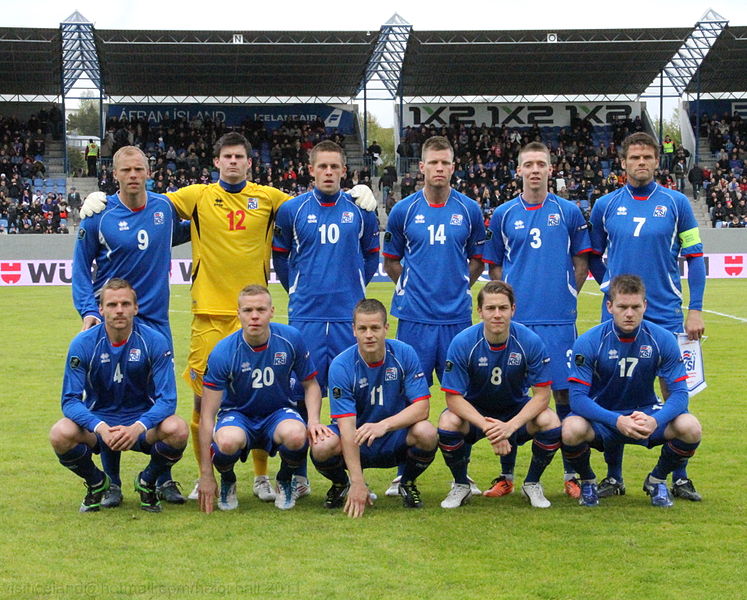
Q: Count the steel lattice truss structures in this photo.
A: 3